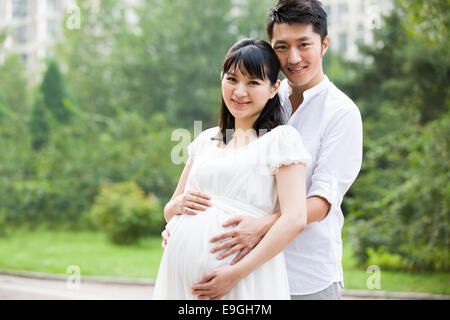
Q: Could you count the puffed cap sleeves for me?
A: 2